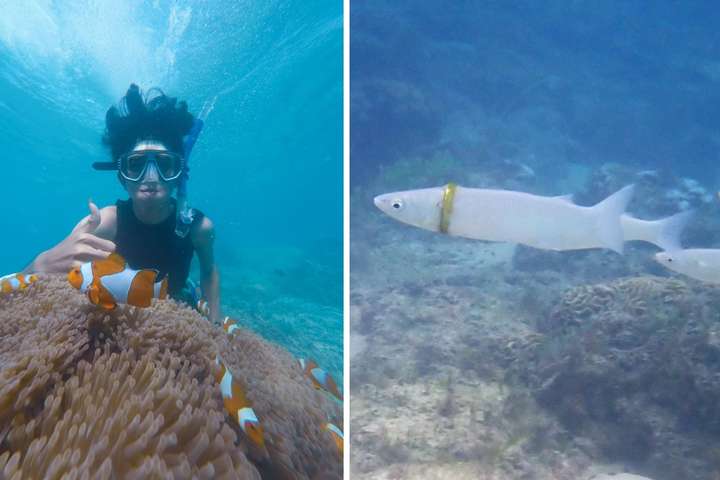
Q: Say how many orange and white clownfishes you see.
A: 7